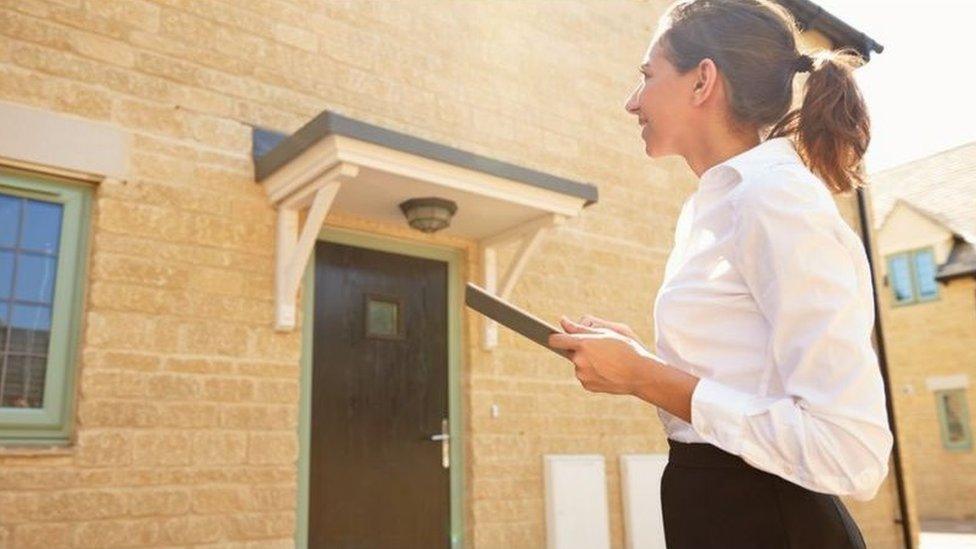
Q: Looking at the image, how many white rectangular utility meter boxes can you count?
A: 2